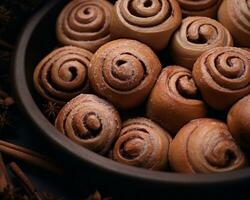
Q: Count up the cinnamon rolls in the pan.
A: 13